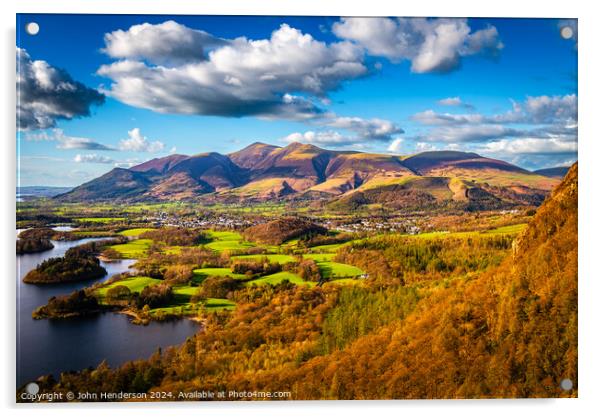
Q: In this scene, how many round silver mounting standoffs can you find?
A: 4